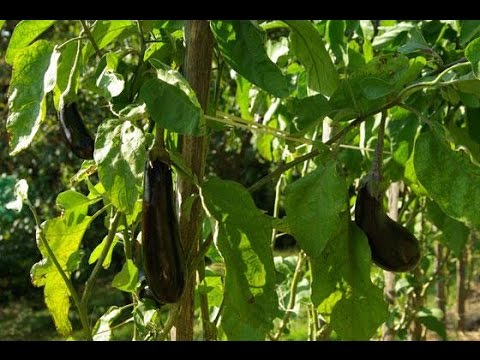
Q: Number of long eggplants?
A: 3